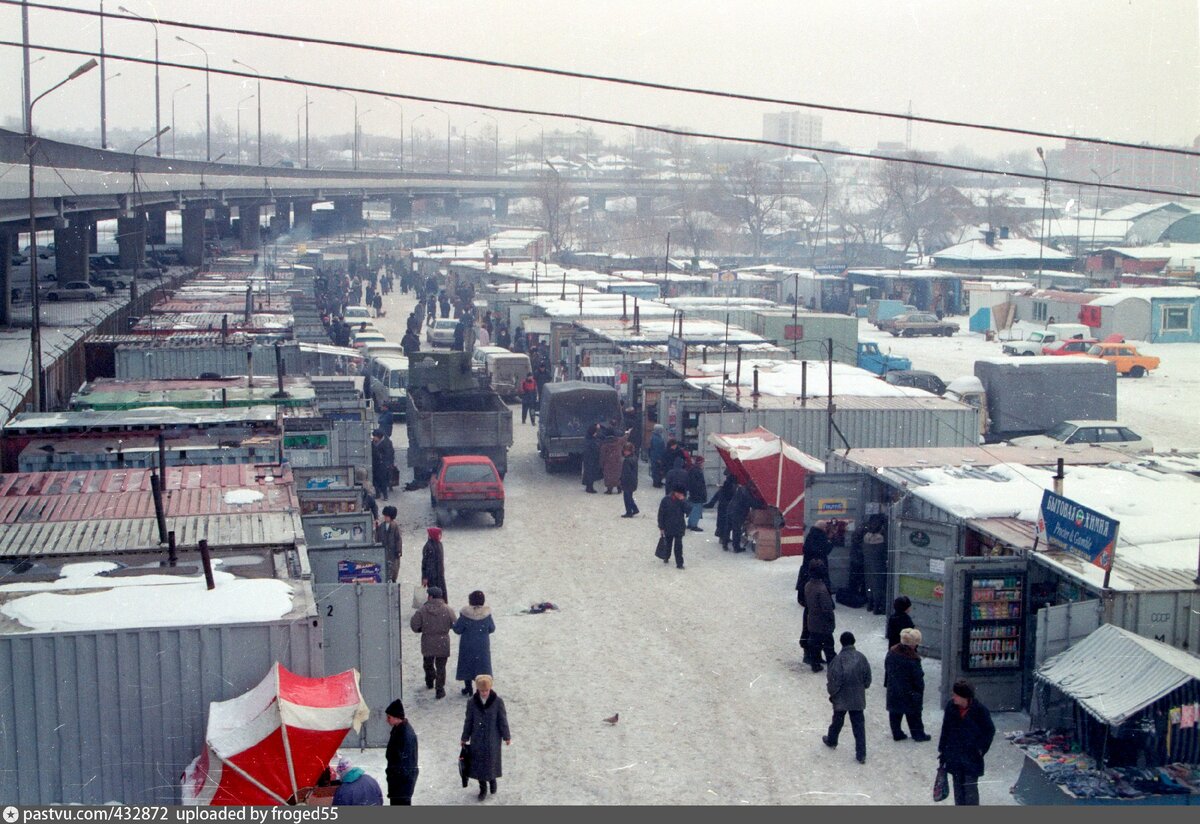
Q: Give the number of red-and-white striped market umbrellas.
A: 2